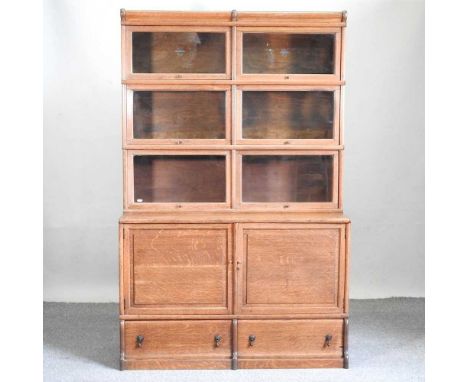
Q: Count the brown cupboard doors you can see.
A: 2